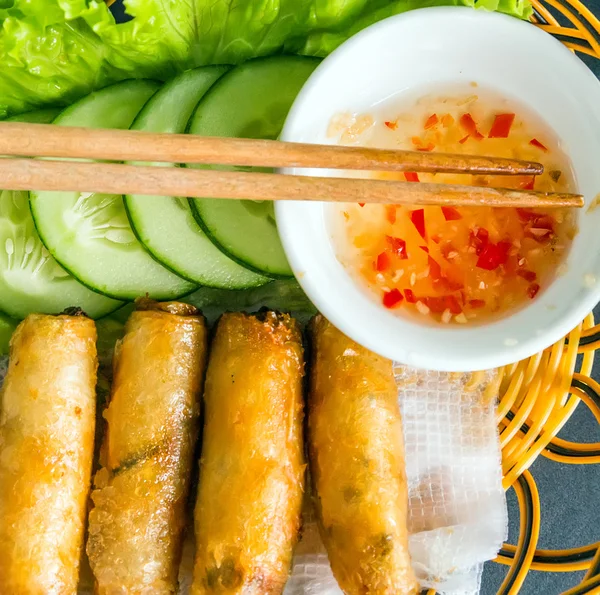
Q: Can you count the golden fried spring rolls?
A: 4